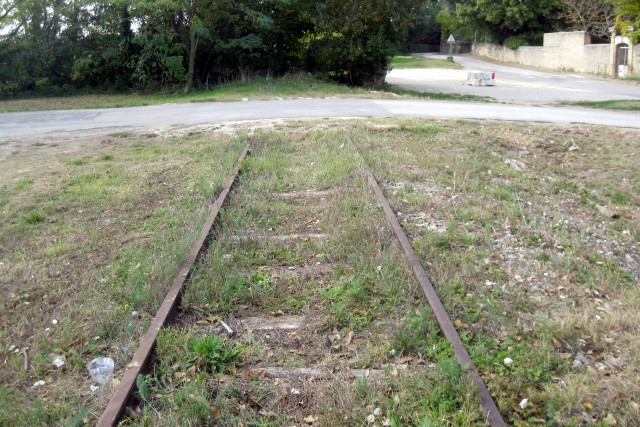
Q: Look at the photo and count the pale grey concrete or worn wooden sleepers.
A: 5